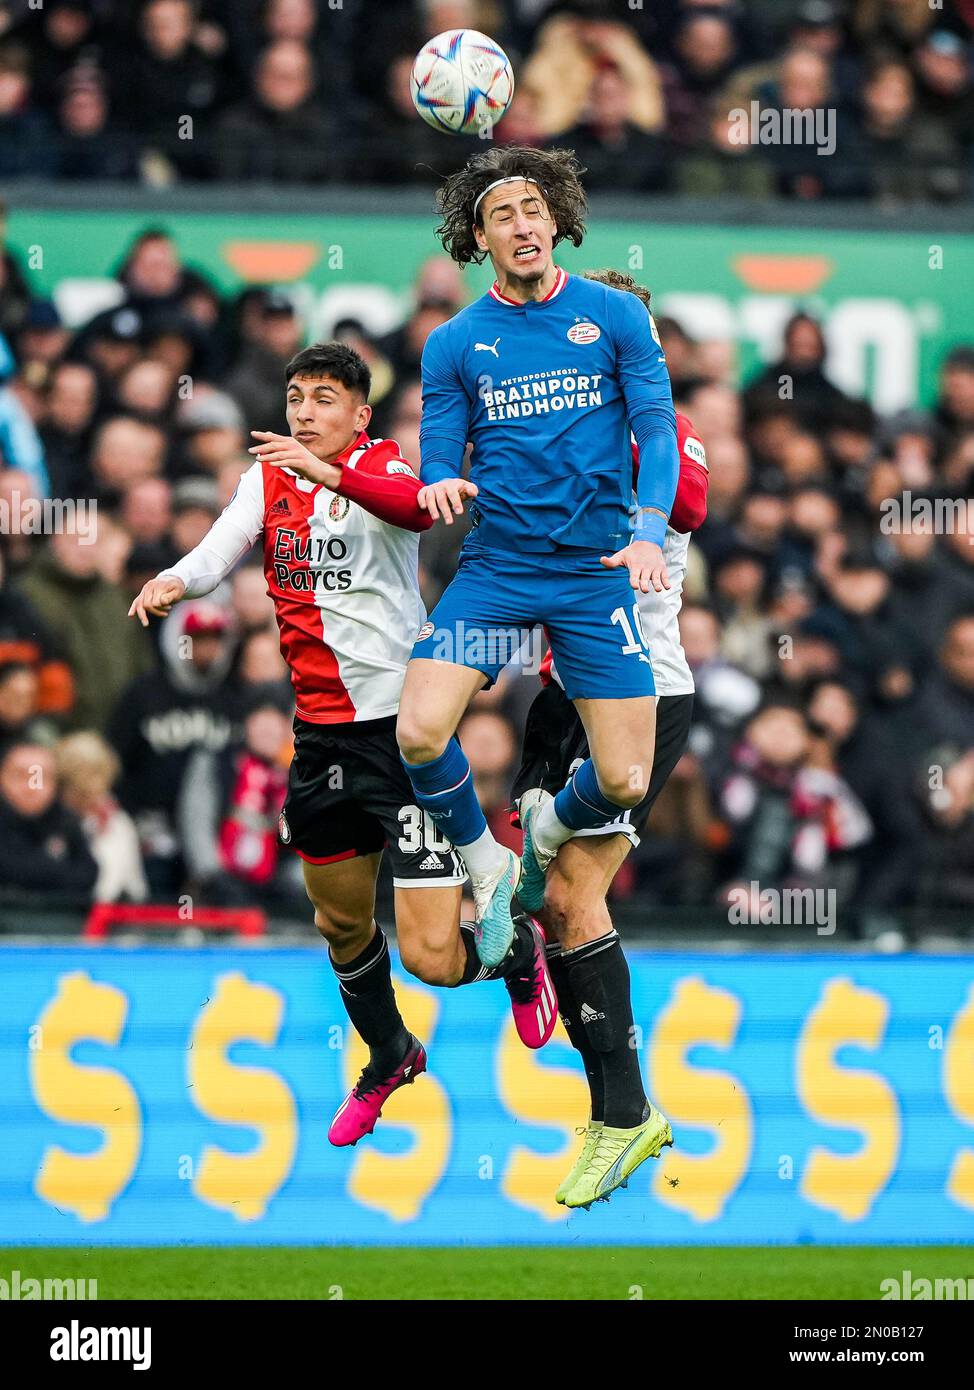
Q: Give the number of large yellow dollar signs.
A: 7